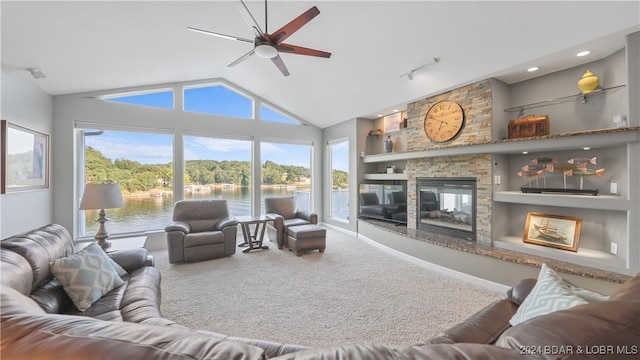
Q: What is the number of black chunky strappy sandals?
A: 0